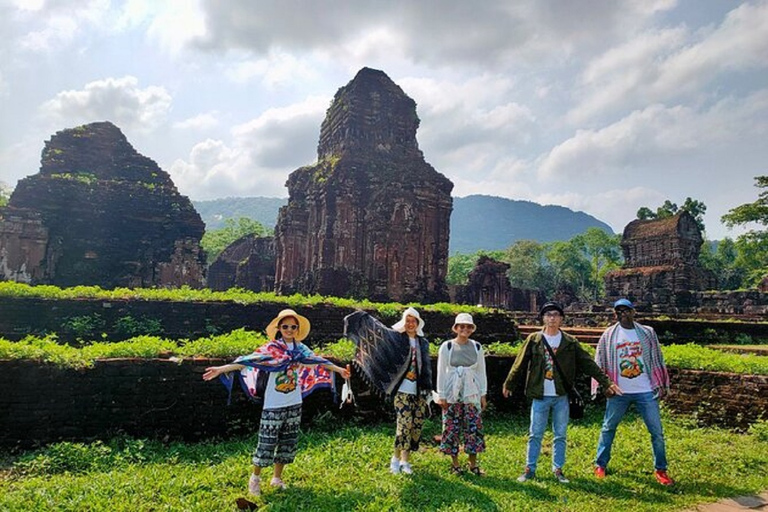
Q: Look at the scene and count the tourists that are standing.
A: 5